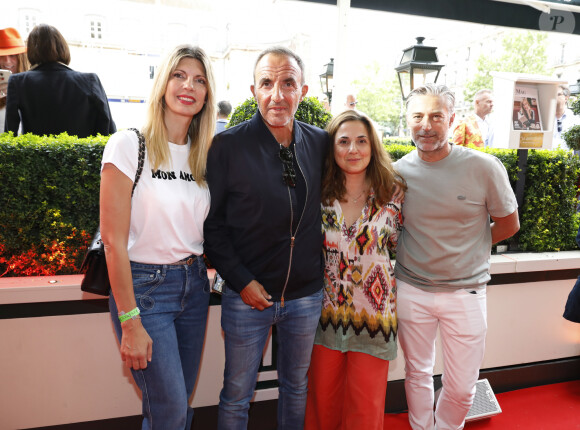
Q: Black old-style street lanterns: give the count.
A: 2